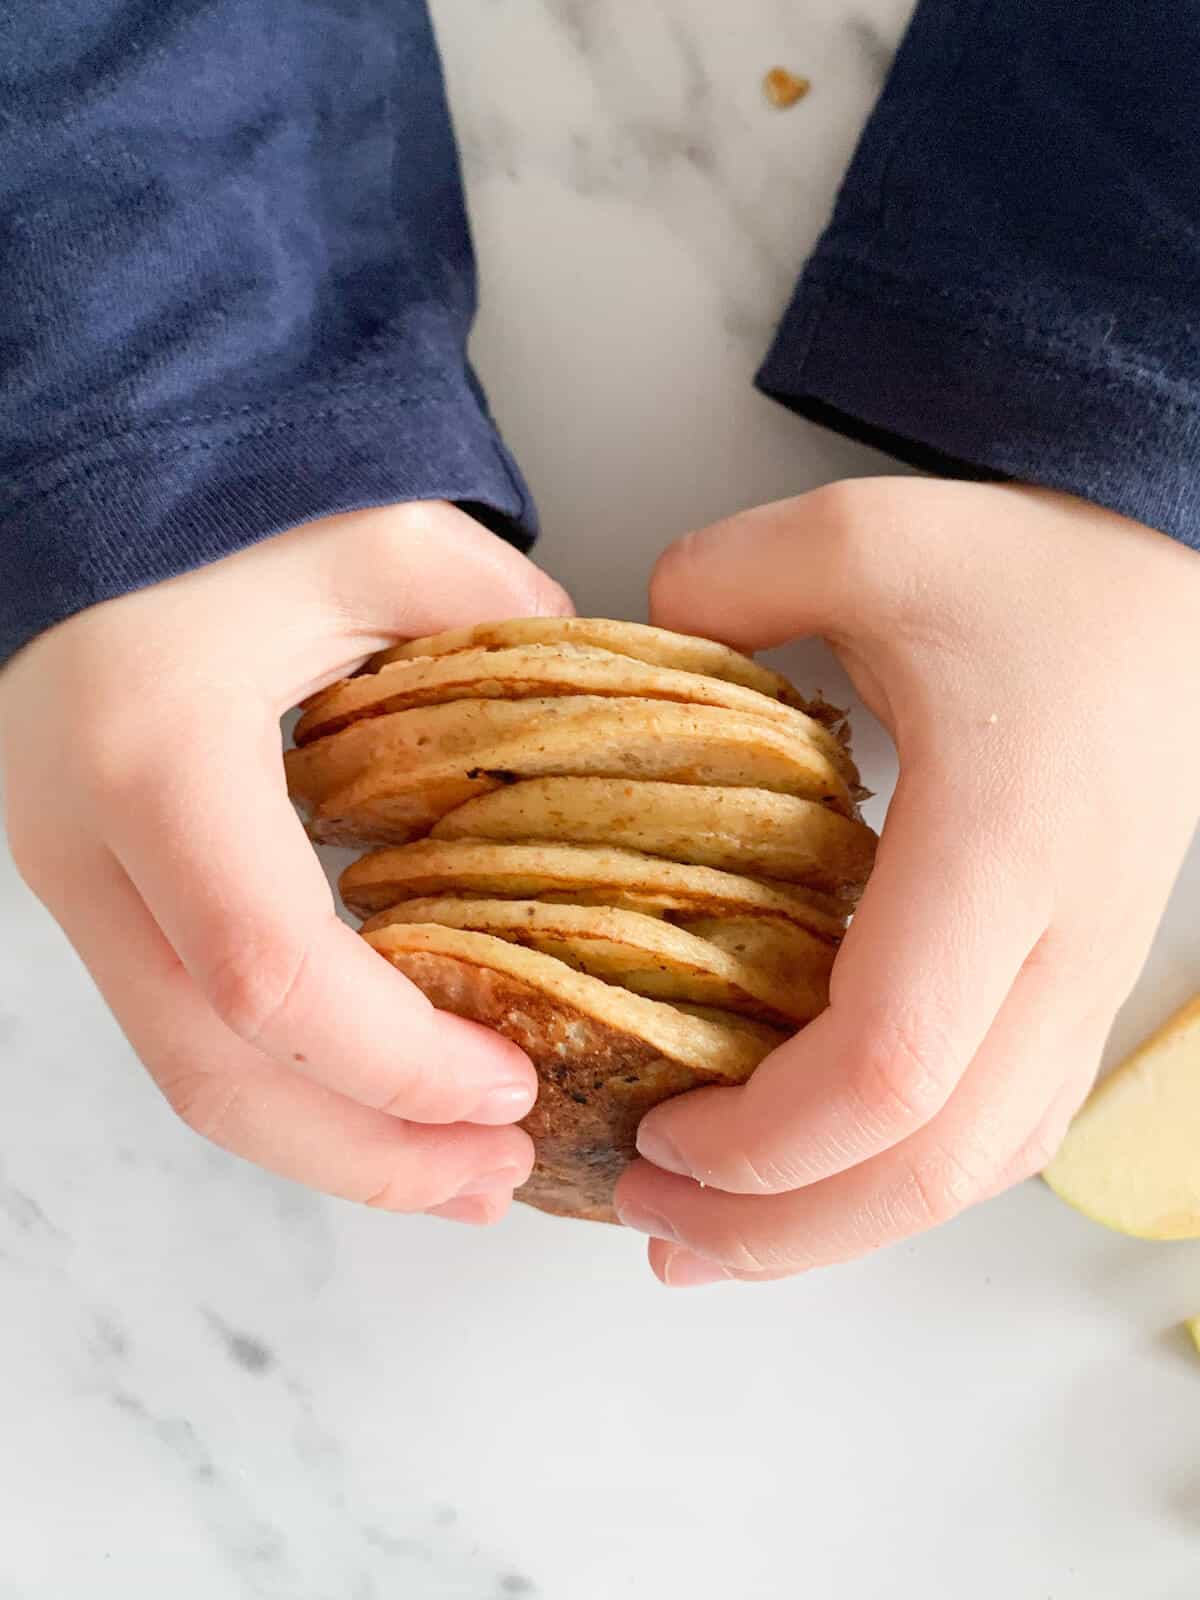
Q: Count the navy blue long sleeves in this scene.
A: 2